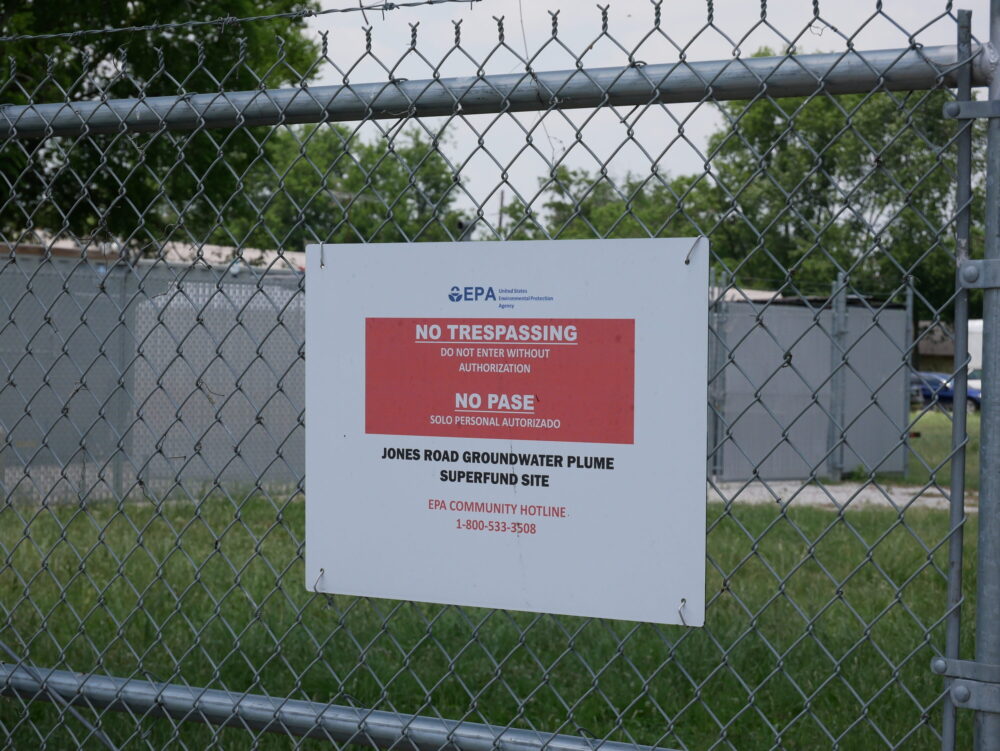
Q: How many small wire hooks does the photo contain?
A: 4